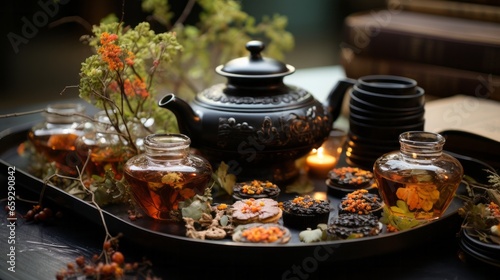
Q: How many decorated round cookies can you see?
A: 7